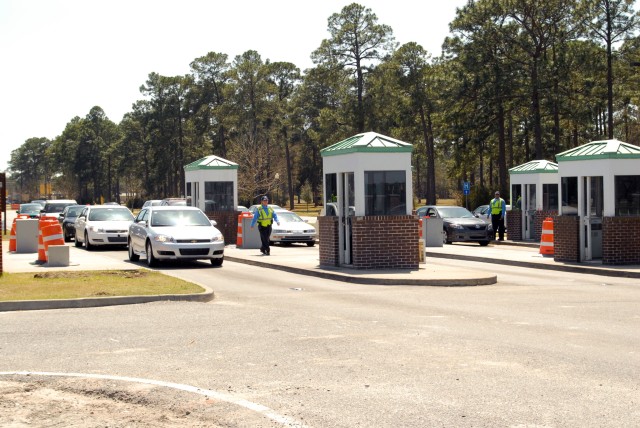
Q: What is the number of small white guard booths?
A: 4